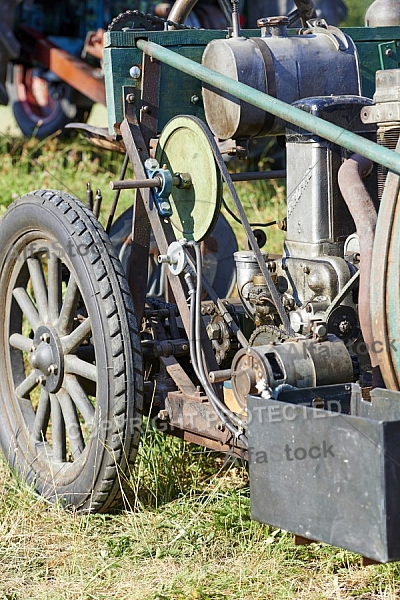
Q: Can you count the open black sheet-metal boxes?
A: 1